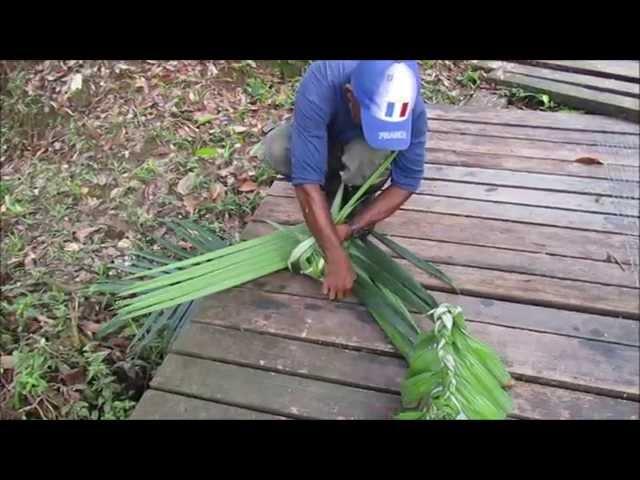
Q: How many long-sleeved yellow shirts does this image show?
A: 0